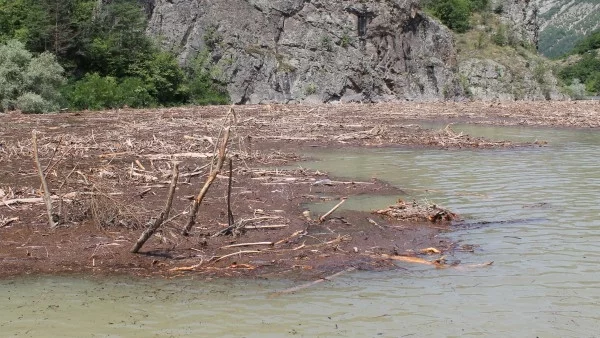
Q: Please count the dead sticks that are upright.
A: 4